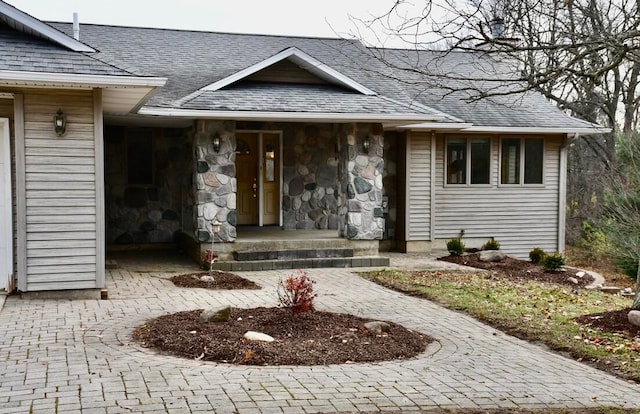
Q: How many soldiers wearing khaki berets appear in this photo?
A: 0